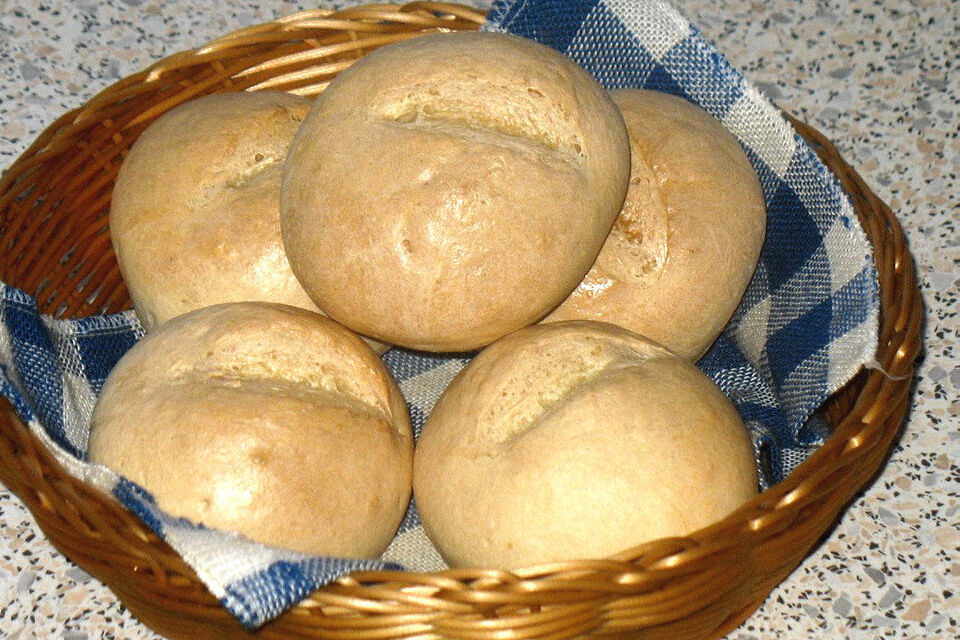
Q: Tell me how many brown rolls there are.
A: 5